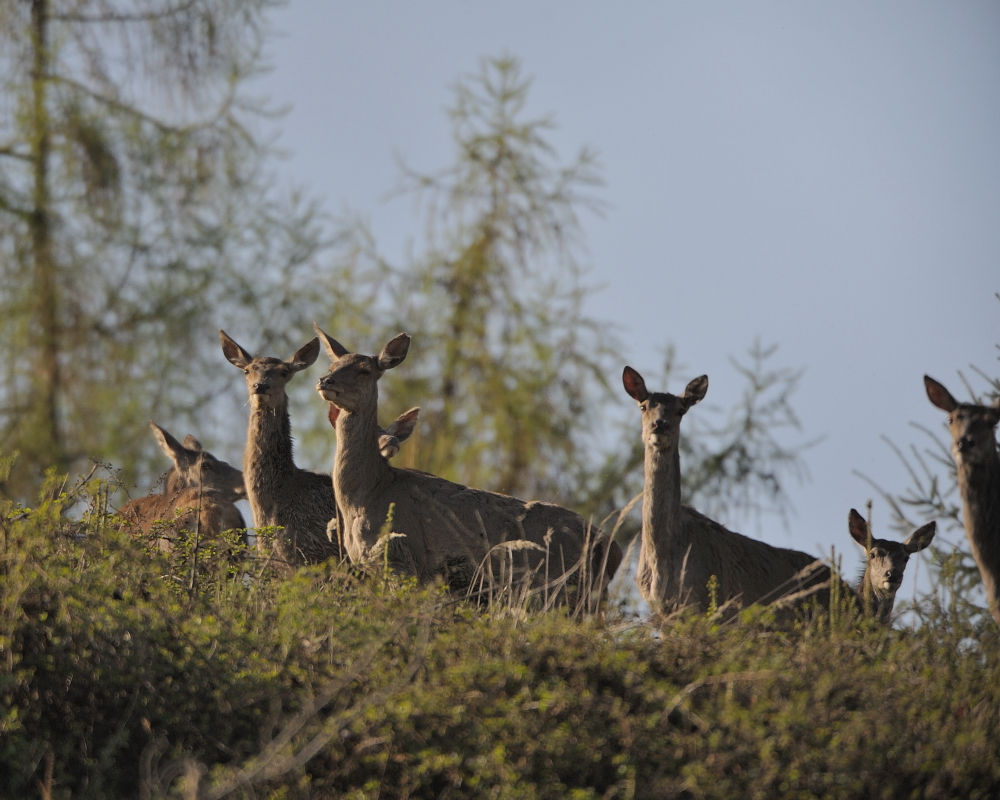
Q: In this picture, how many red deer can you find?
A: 7